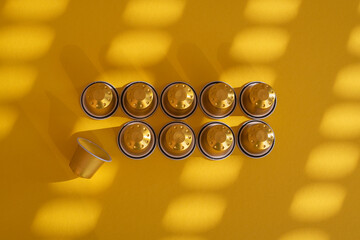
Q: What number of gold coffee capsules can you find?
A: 10